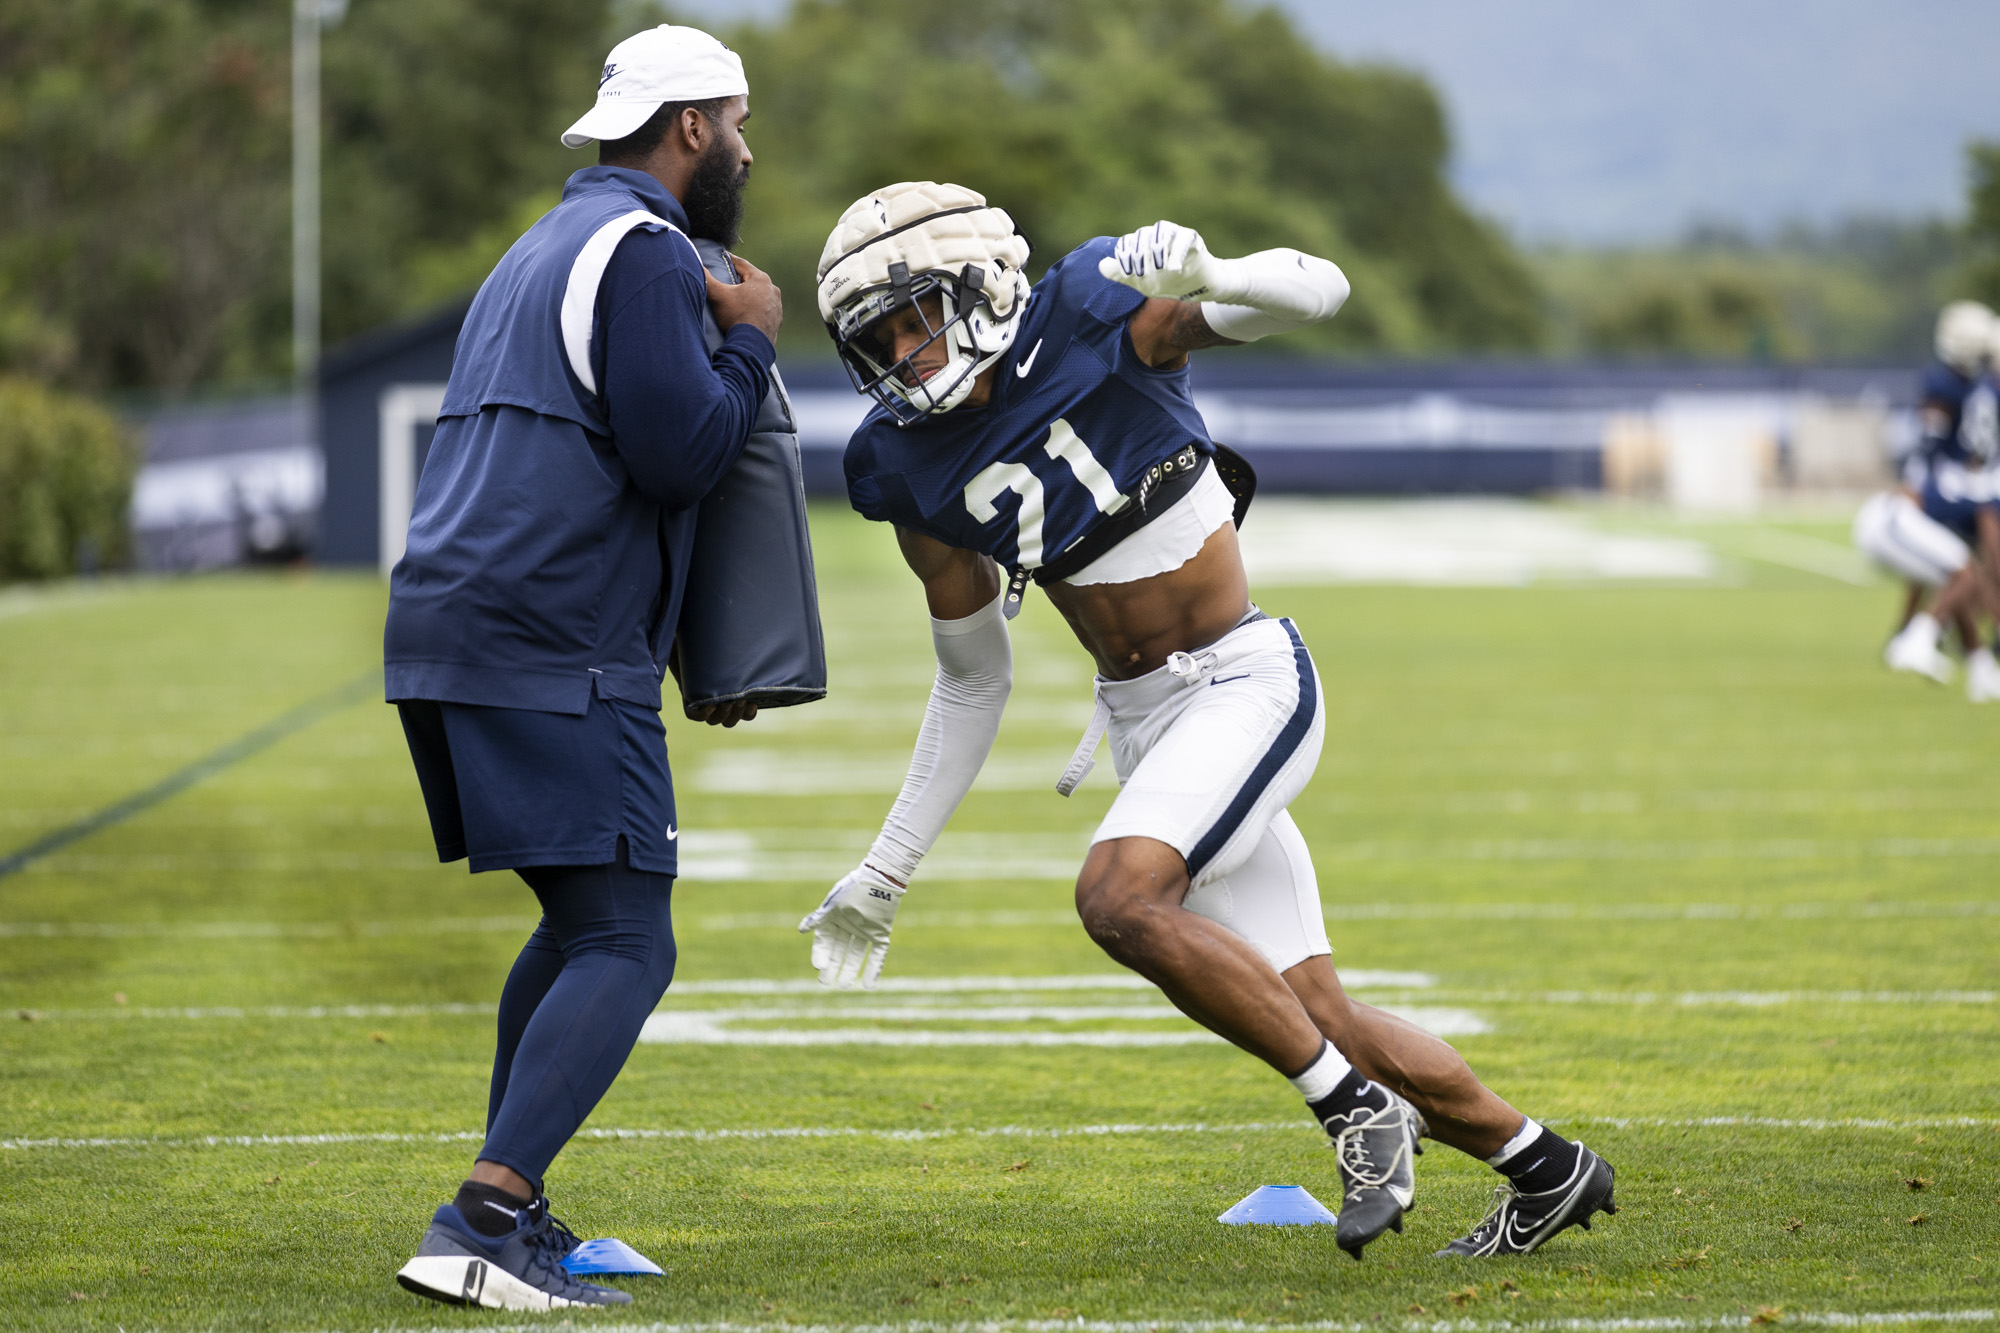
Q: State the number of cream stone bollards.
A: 0